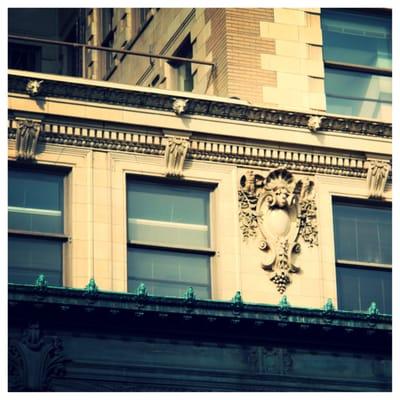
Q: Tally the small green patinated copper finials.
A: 8